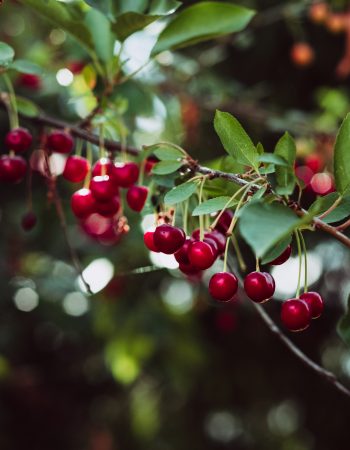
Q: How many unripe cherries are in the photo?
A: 3